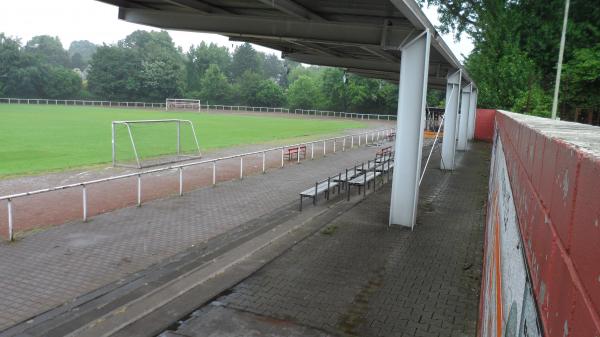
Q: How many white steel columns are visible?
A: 4